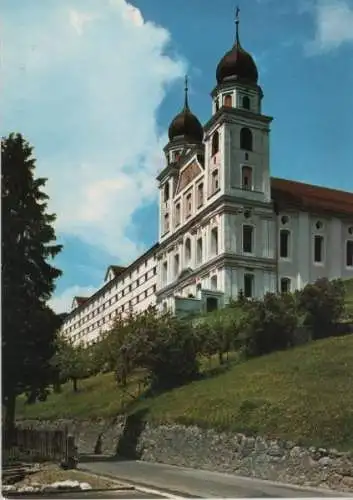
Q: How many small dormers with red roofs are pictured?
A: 2